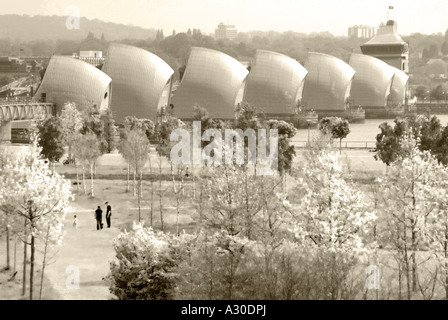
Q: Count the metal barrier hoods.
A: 7